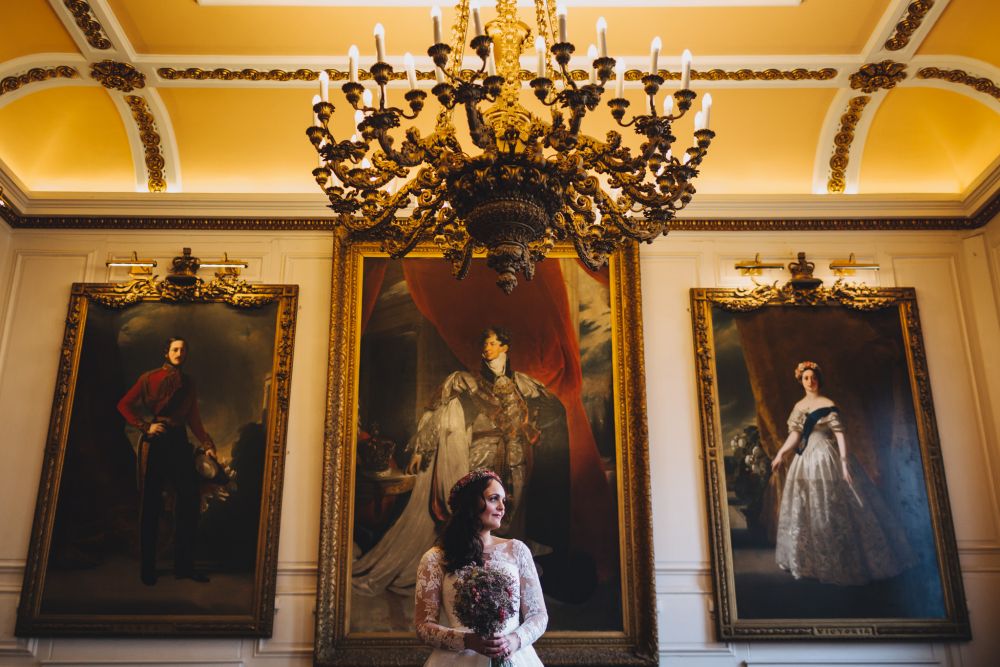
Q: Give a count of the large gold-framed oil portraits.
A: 3